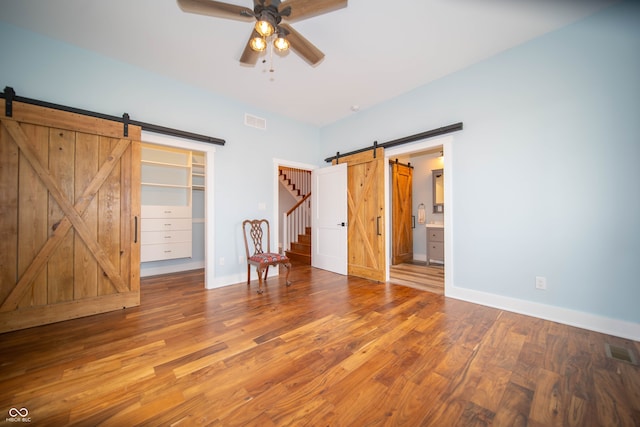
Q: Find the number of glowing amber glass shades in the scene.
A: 3